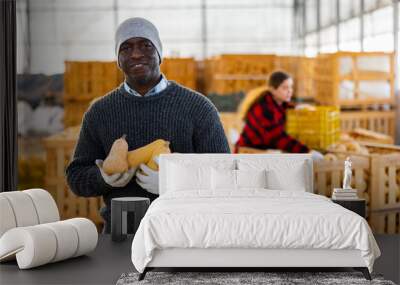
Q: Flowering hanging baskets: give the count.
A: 0